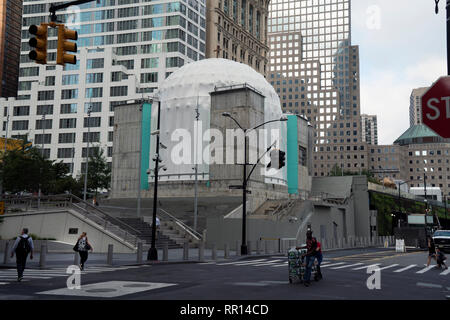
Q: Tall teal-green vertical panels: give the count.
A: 2